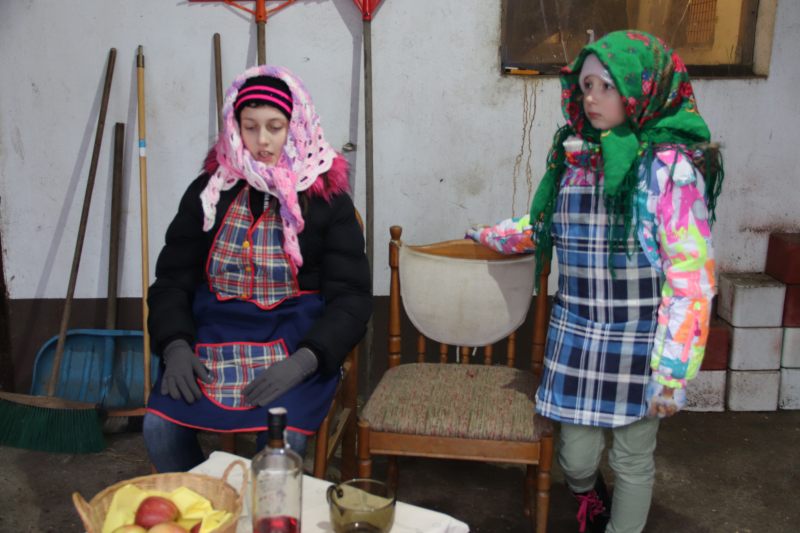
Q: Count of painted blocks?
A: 9